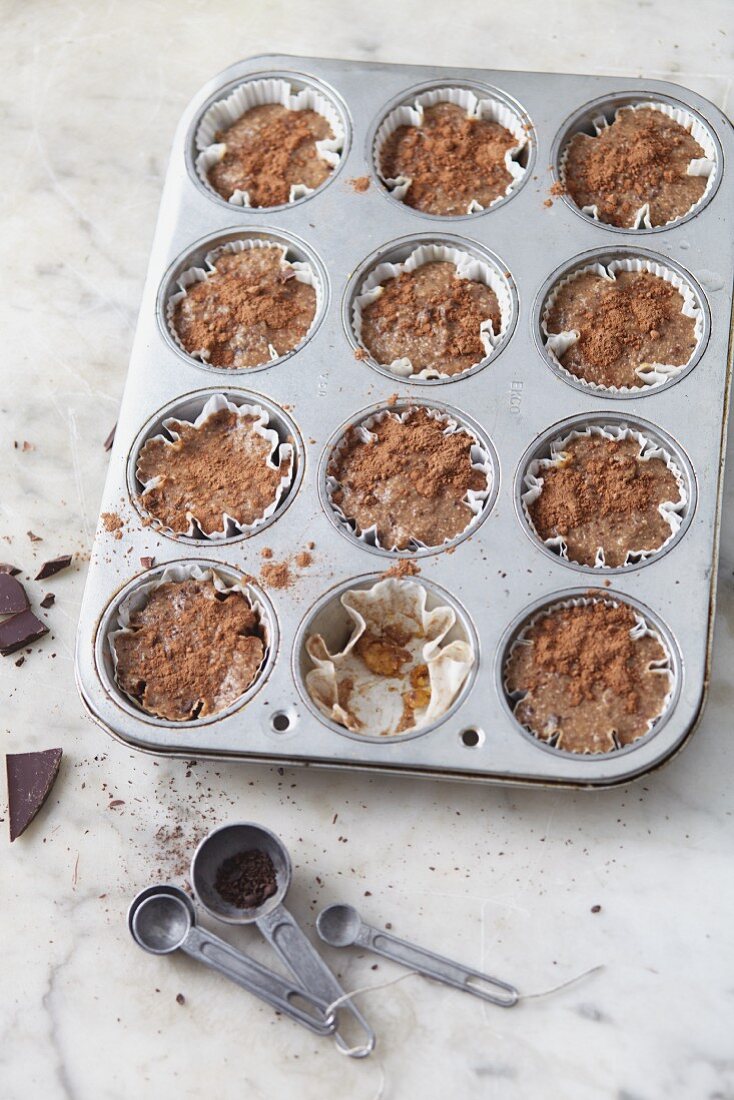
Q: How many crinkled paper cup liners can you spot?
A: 12